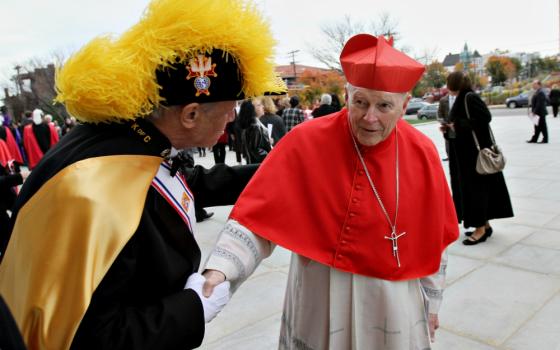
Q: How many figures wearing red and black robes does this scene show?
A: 2